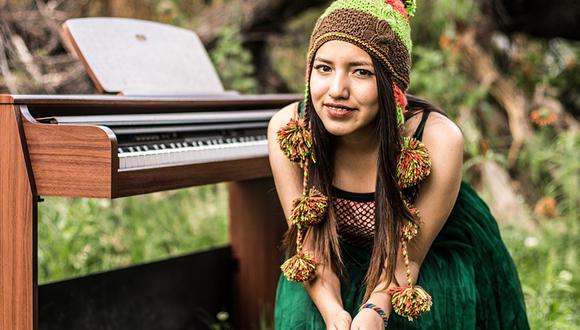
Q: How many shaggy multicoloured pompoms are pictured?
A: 6